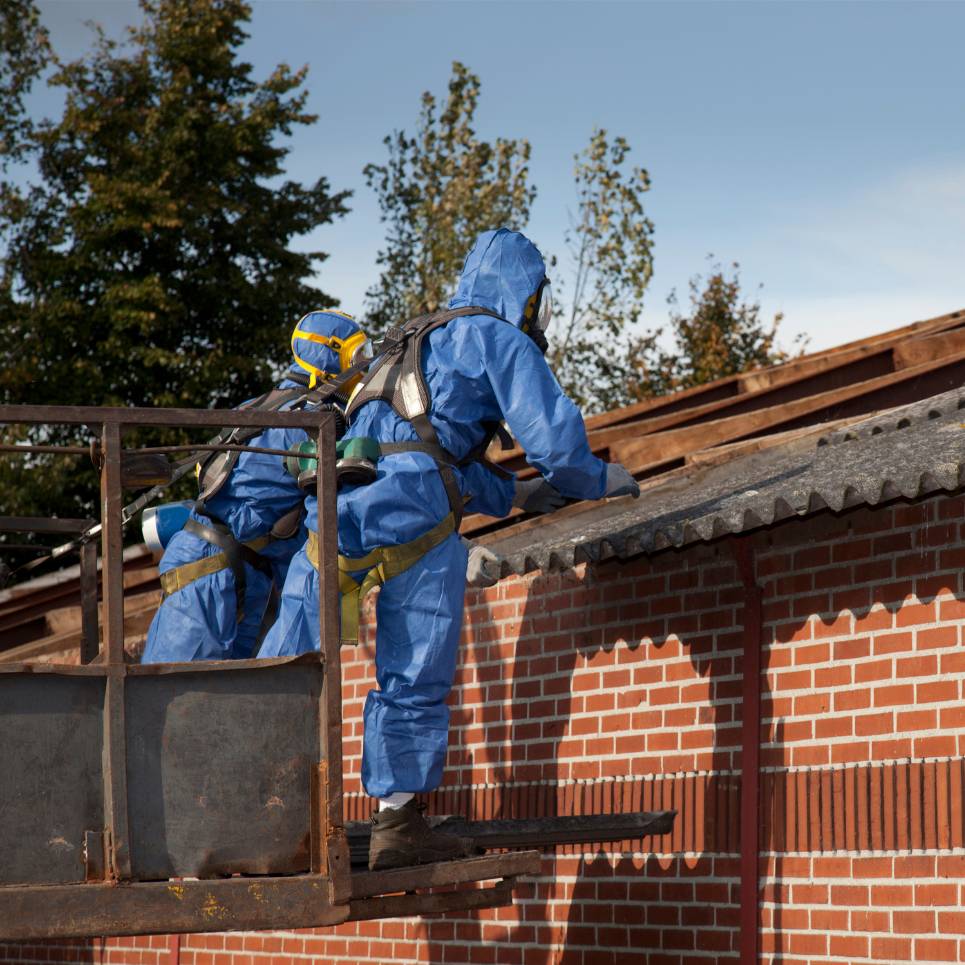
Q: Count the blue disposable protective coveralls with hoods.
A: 2